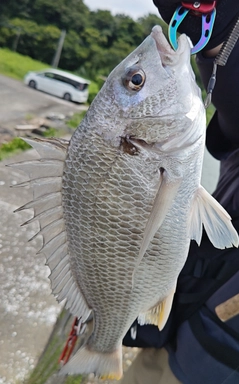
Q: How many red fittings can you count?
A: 2